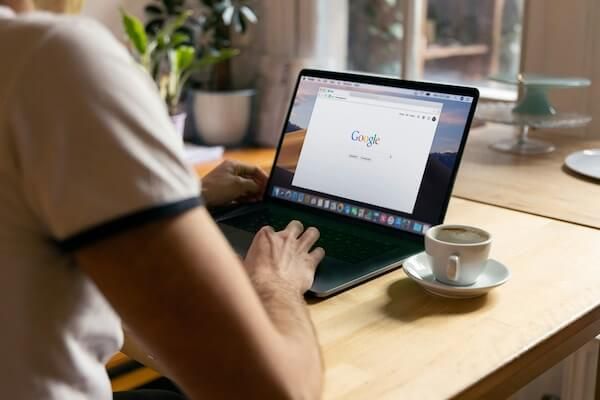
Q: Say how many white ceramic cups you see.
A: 1